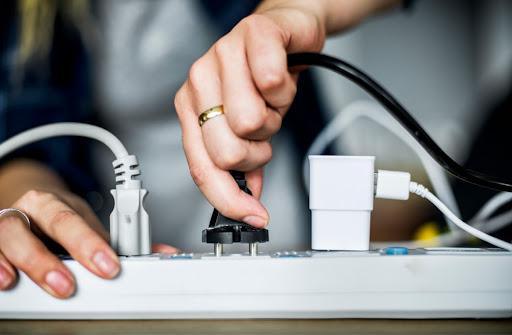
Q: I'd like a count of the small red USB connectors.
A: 0